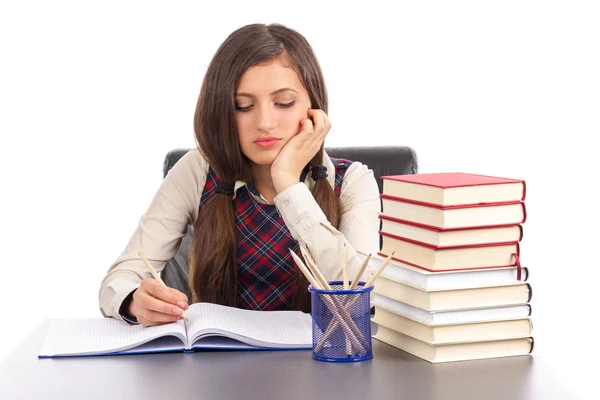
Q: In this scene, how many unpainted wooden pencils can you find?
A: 7